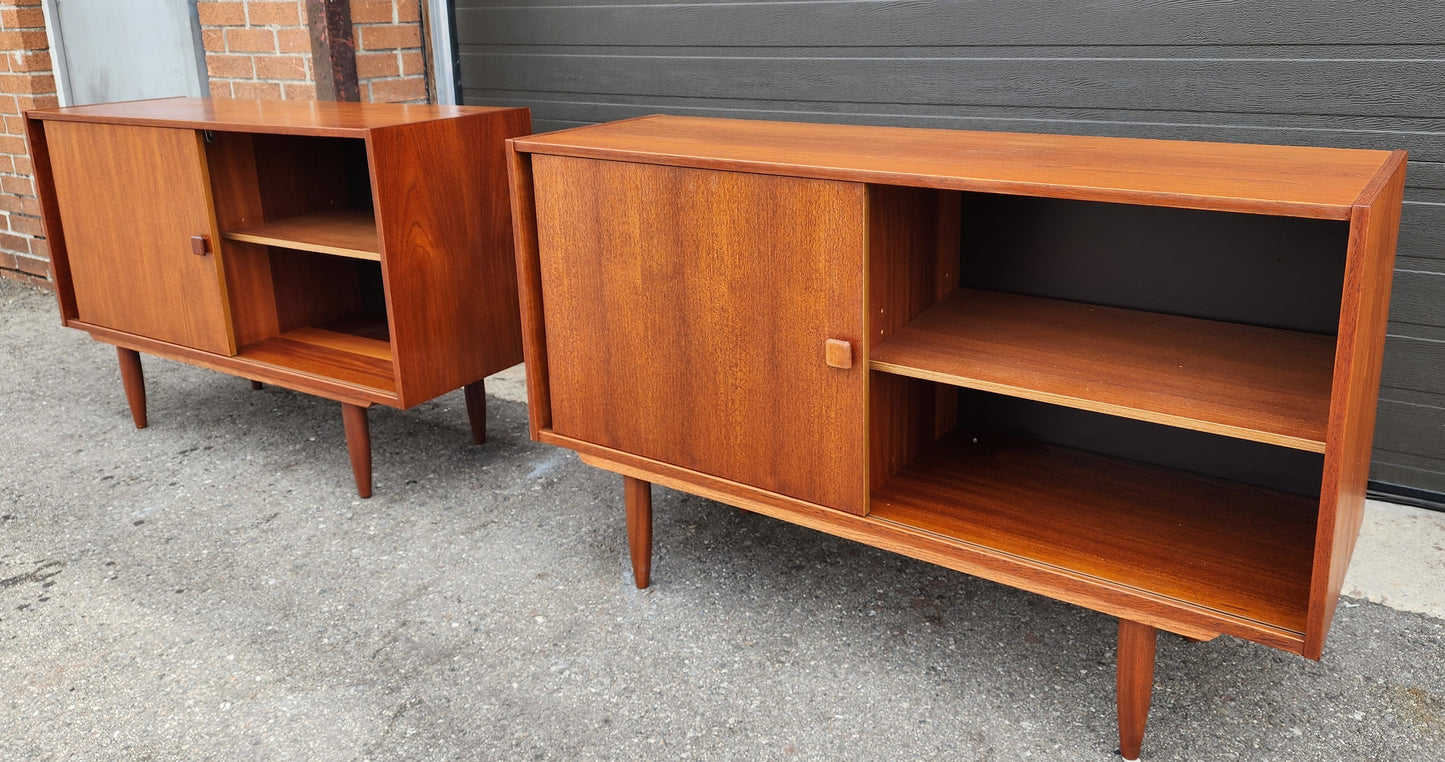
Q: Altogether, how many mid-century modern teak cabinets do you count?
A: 2